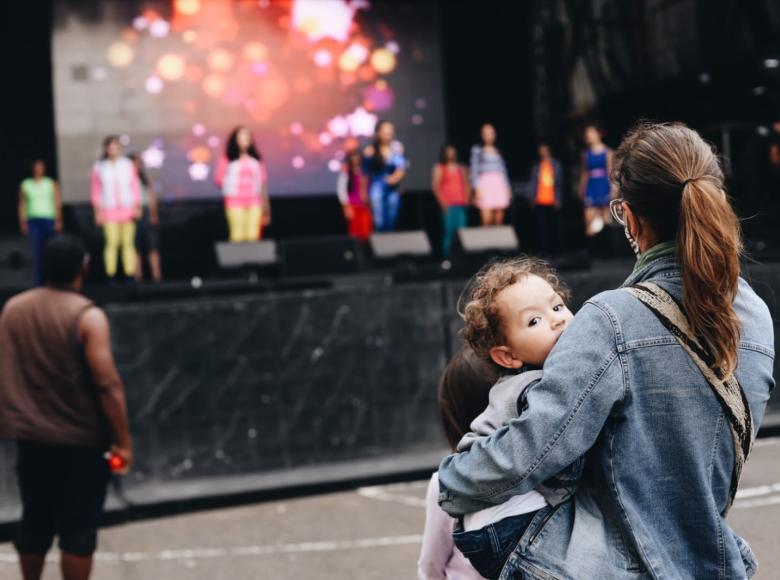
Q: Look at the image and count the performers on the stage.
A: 10